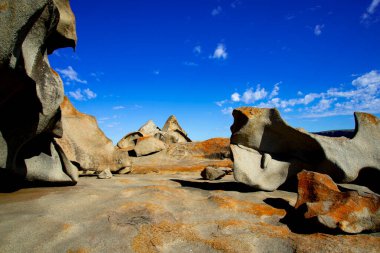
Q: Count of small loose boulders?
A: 2